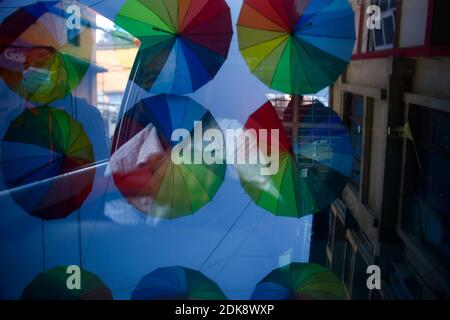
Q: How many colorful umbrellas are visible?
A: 9